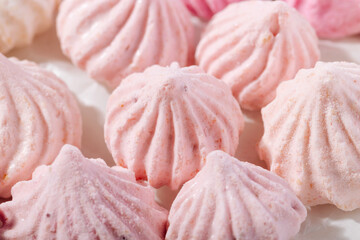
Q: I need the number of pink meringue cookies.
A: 9